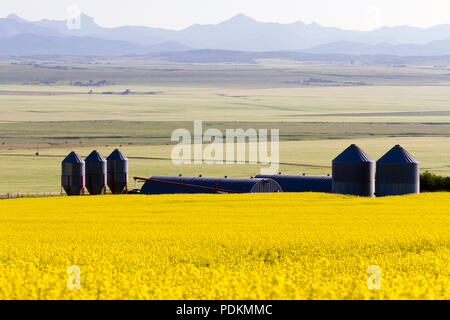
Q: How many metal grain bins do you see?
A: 5